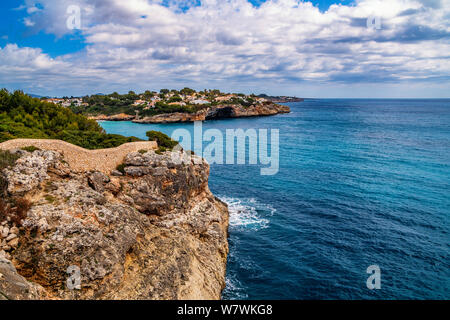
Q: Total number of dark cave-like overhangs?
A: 1